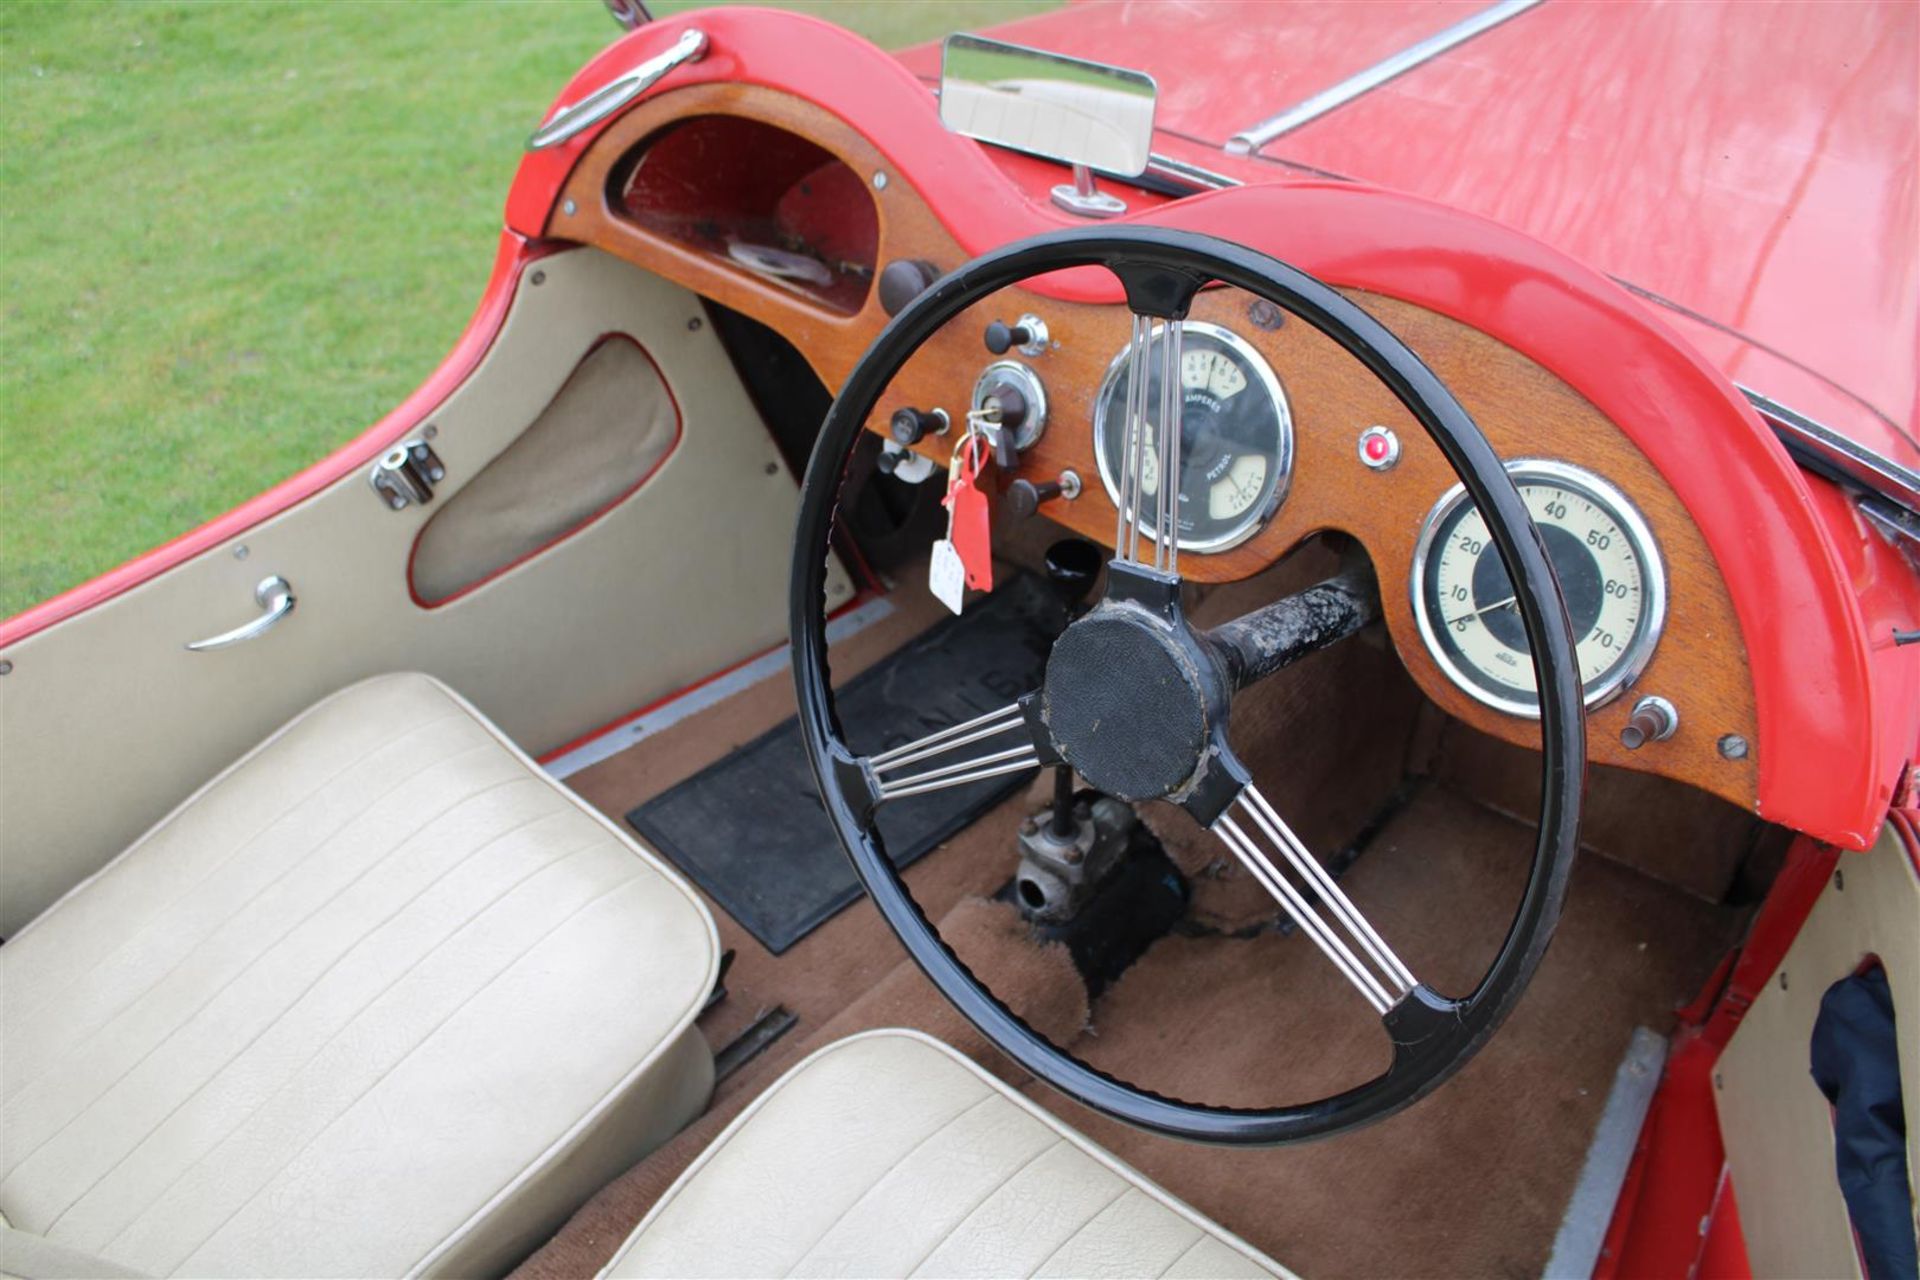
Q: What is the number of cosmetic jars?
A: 0